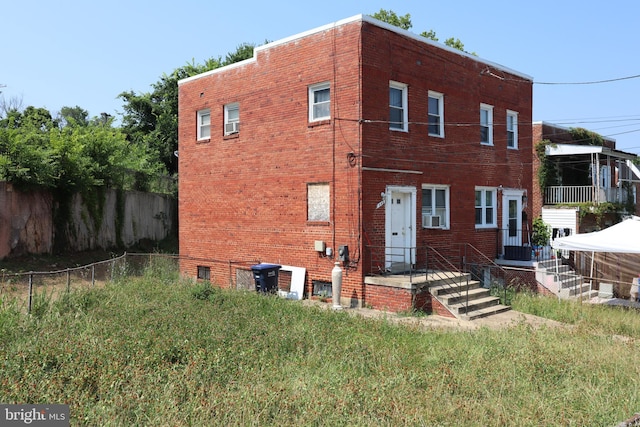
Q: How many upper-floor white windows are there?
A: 7